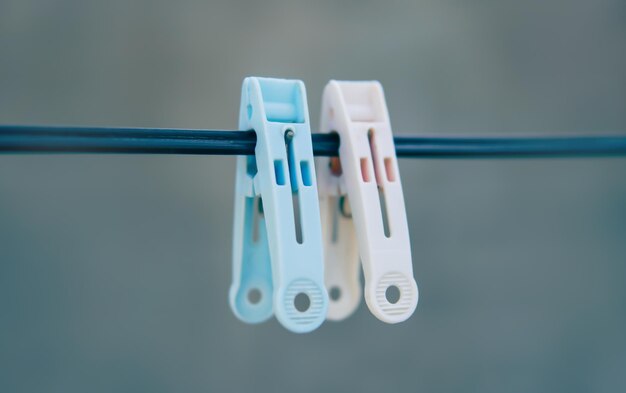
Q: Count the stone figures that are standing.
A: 0